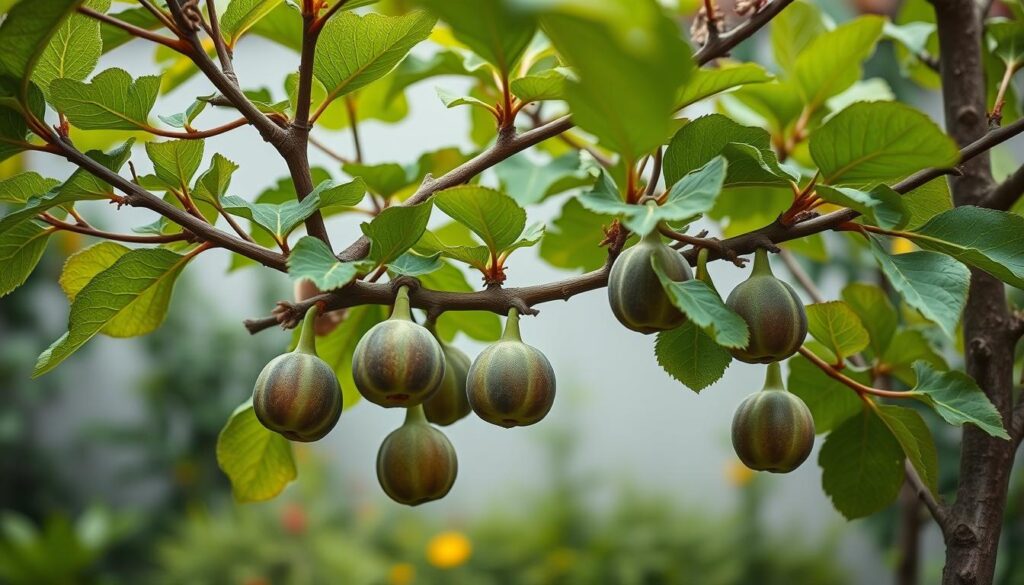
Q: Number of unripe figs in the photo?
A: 8